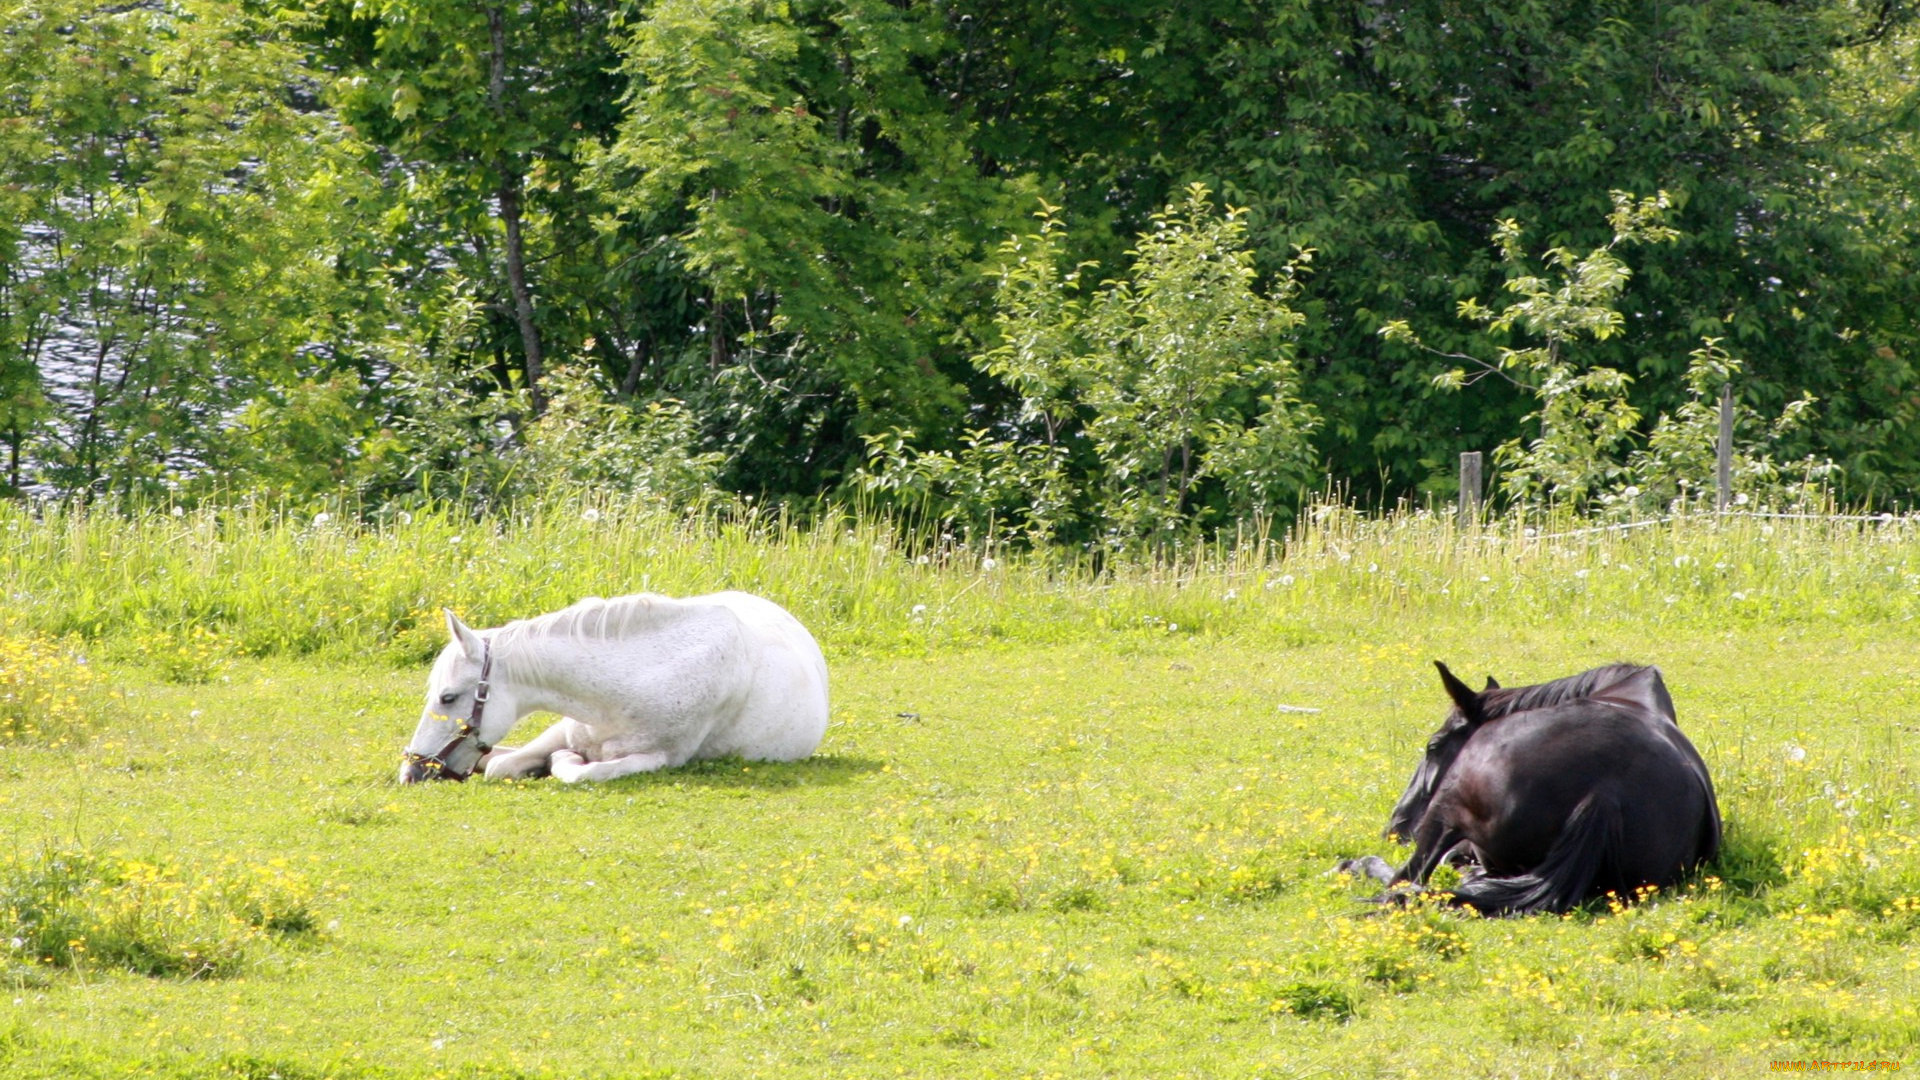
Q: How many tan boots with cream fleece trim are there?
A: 0